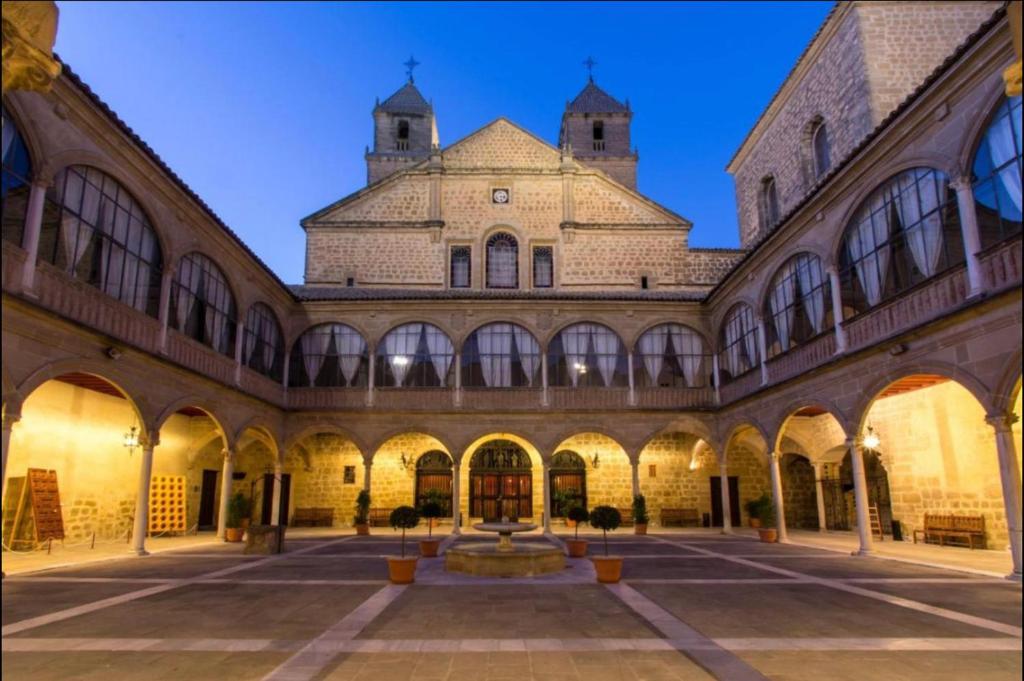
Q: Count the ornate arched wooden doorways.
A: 3